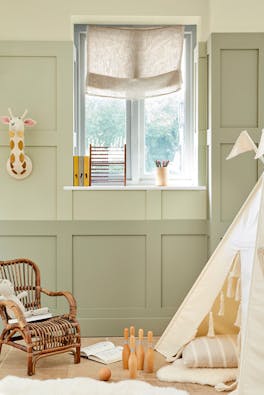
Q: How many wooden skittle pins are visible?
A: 5